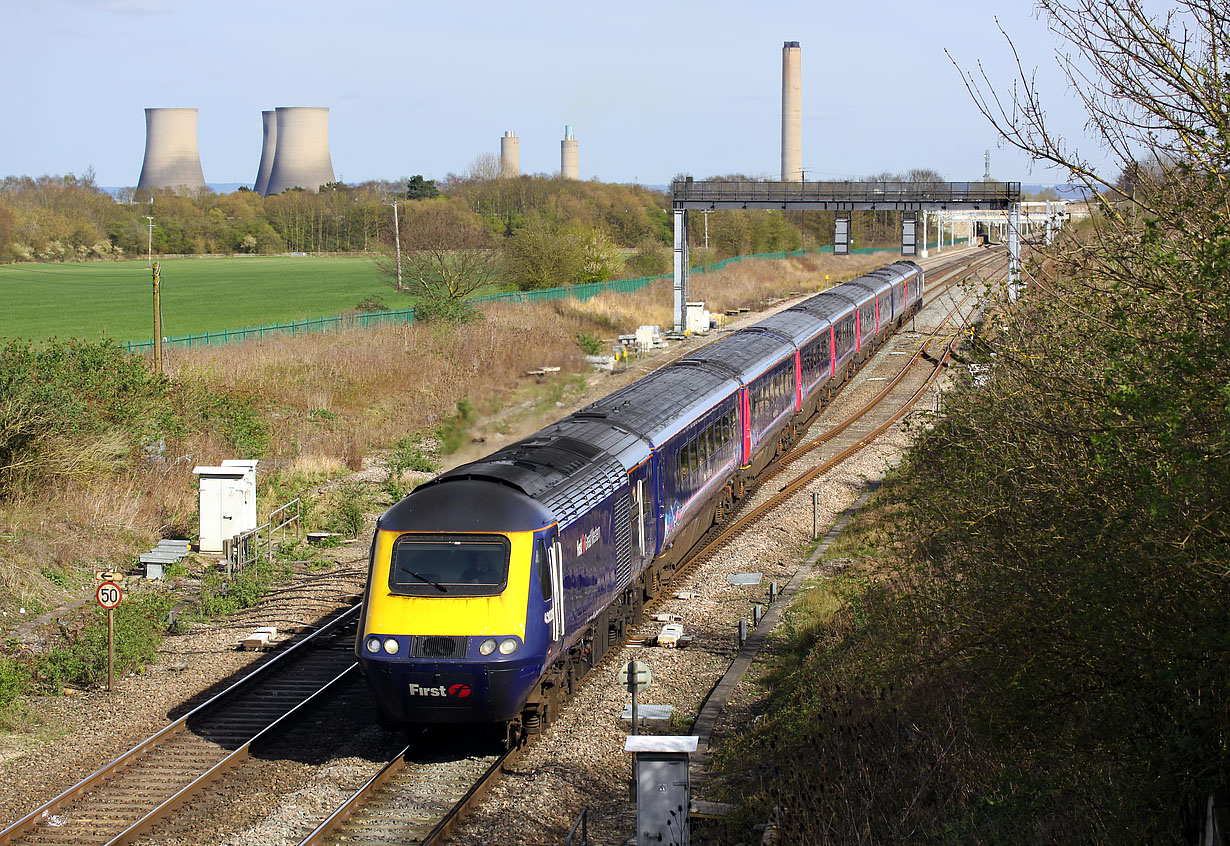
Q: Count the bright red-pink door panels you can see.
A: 6